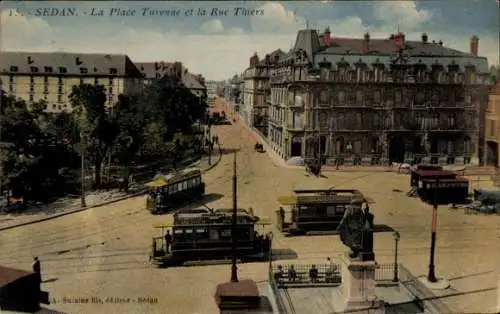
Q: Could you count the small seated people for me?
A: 3